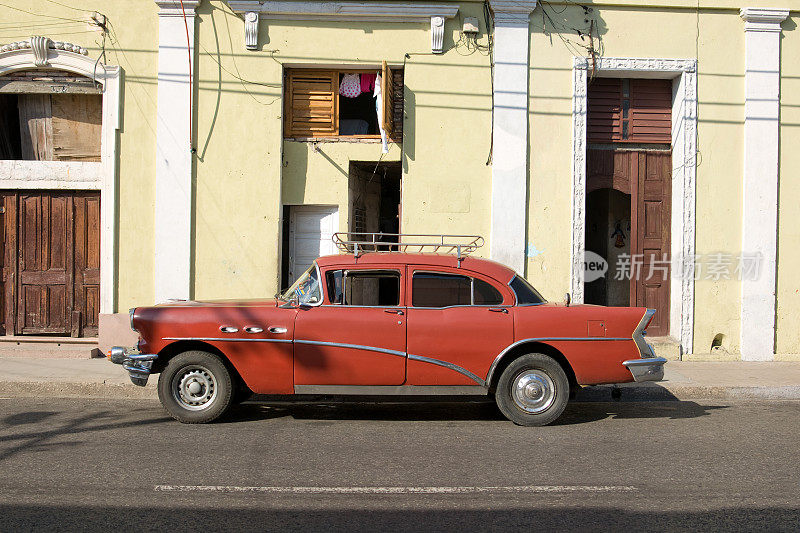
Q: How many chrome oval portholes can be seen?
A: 3